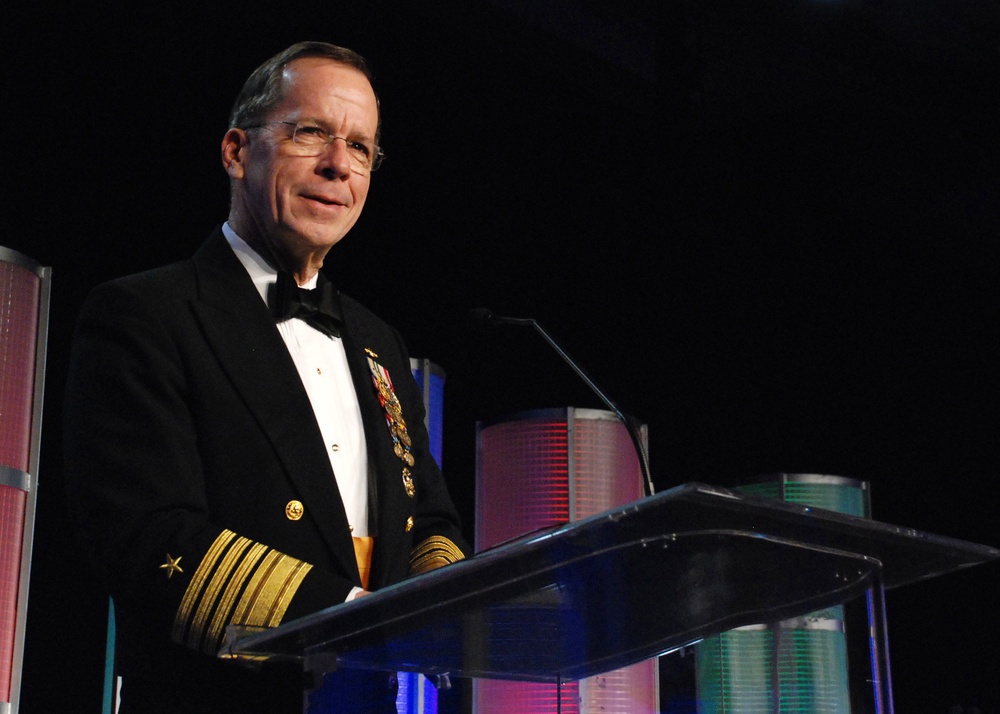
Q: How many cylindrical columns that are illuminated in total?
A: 4